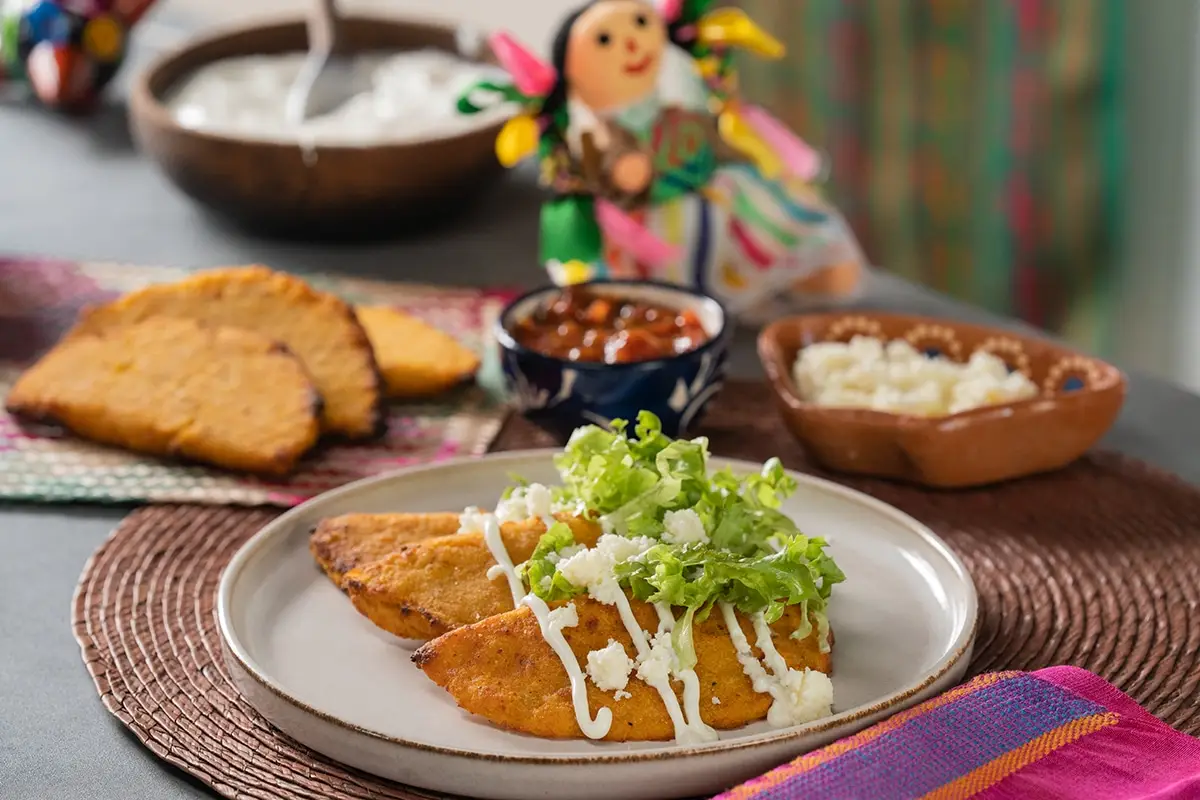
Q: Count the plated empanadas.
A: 3